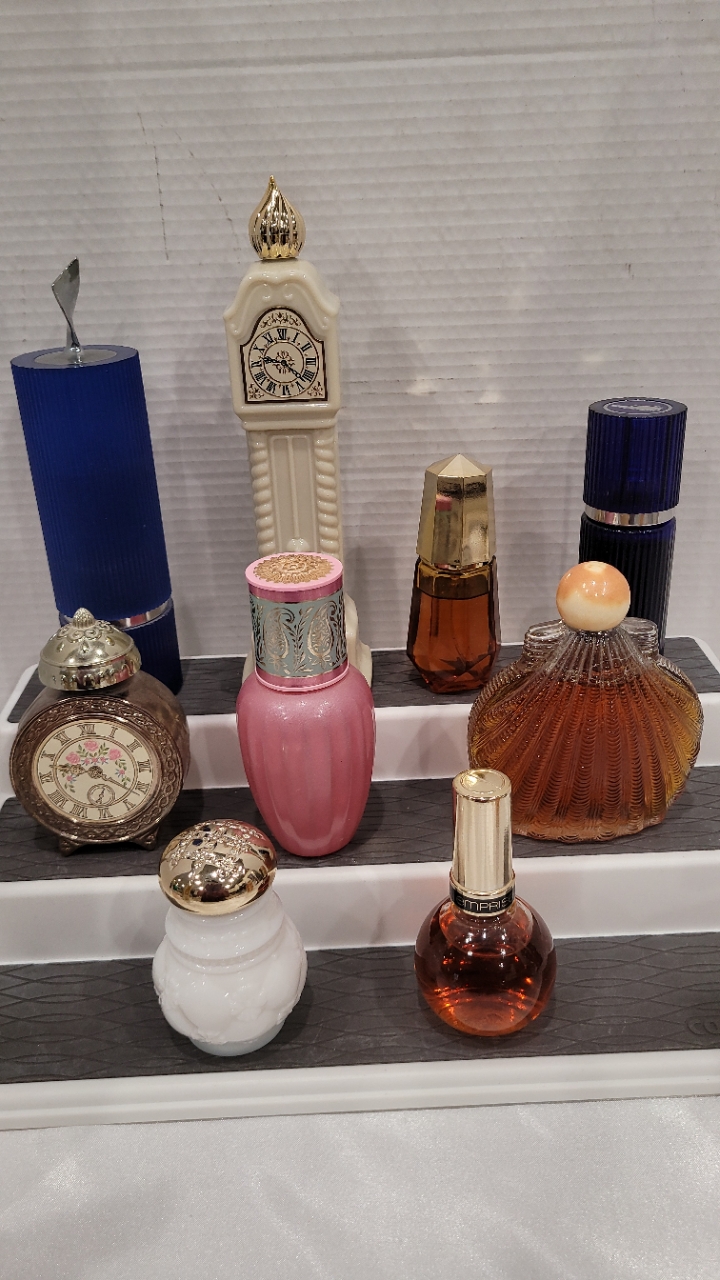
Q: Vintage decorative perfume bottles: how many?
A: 9